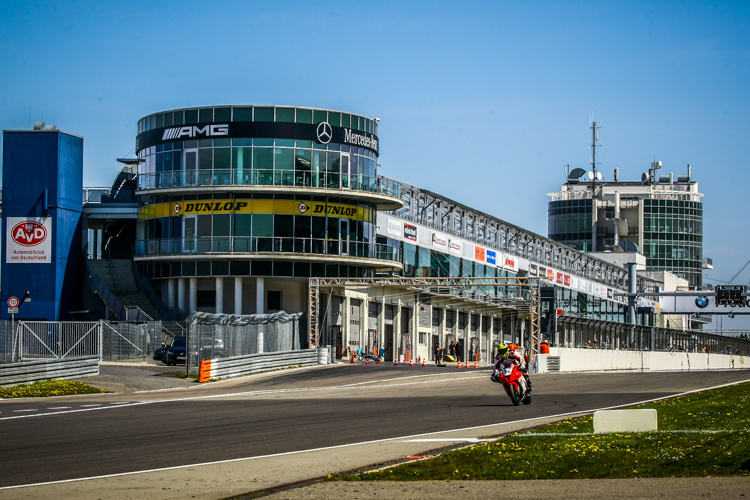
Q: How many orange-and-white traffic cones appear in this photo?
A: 8